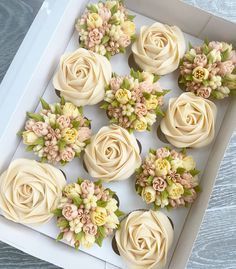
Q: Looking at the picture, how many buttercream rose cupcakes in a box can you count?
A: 6